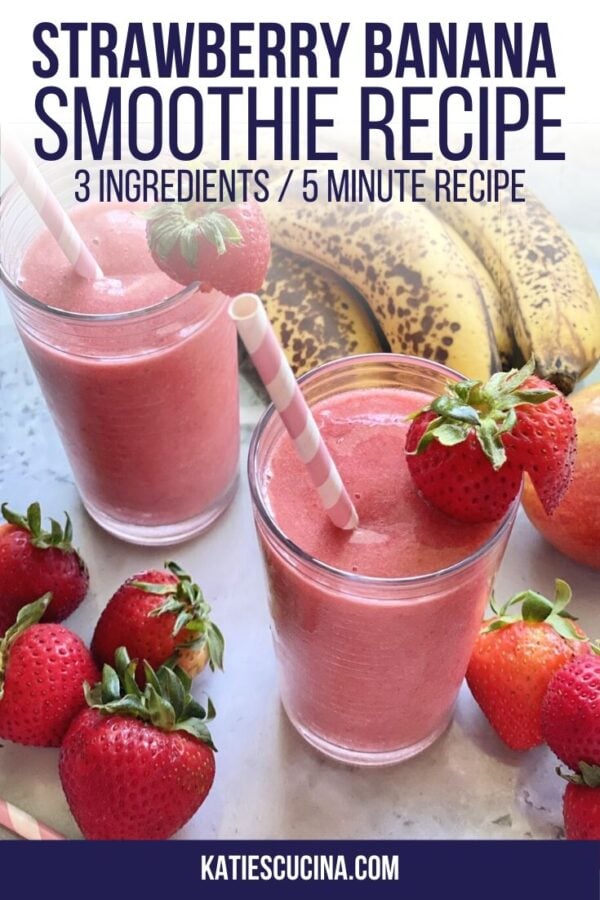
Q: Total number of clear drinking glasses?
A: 2